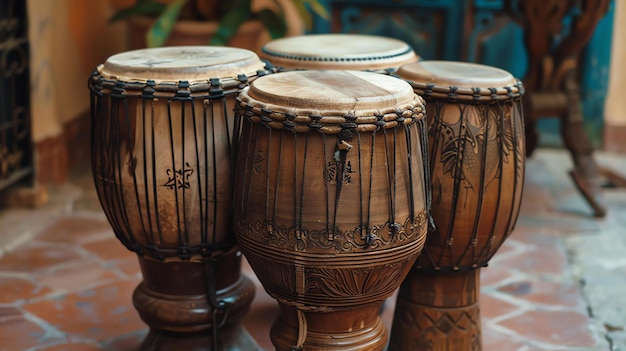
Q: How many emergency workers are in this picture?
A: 0